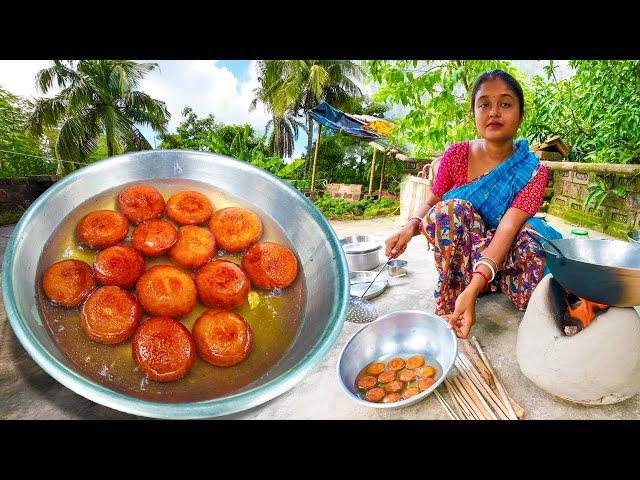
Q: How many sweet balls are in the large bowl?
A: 14